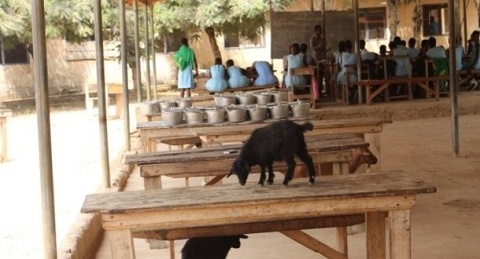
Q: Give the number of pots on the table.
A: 14